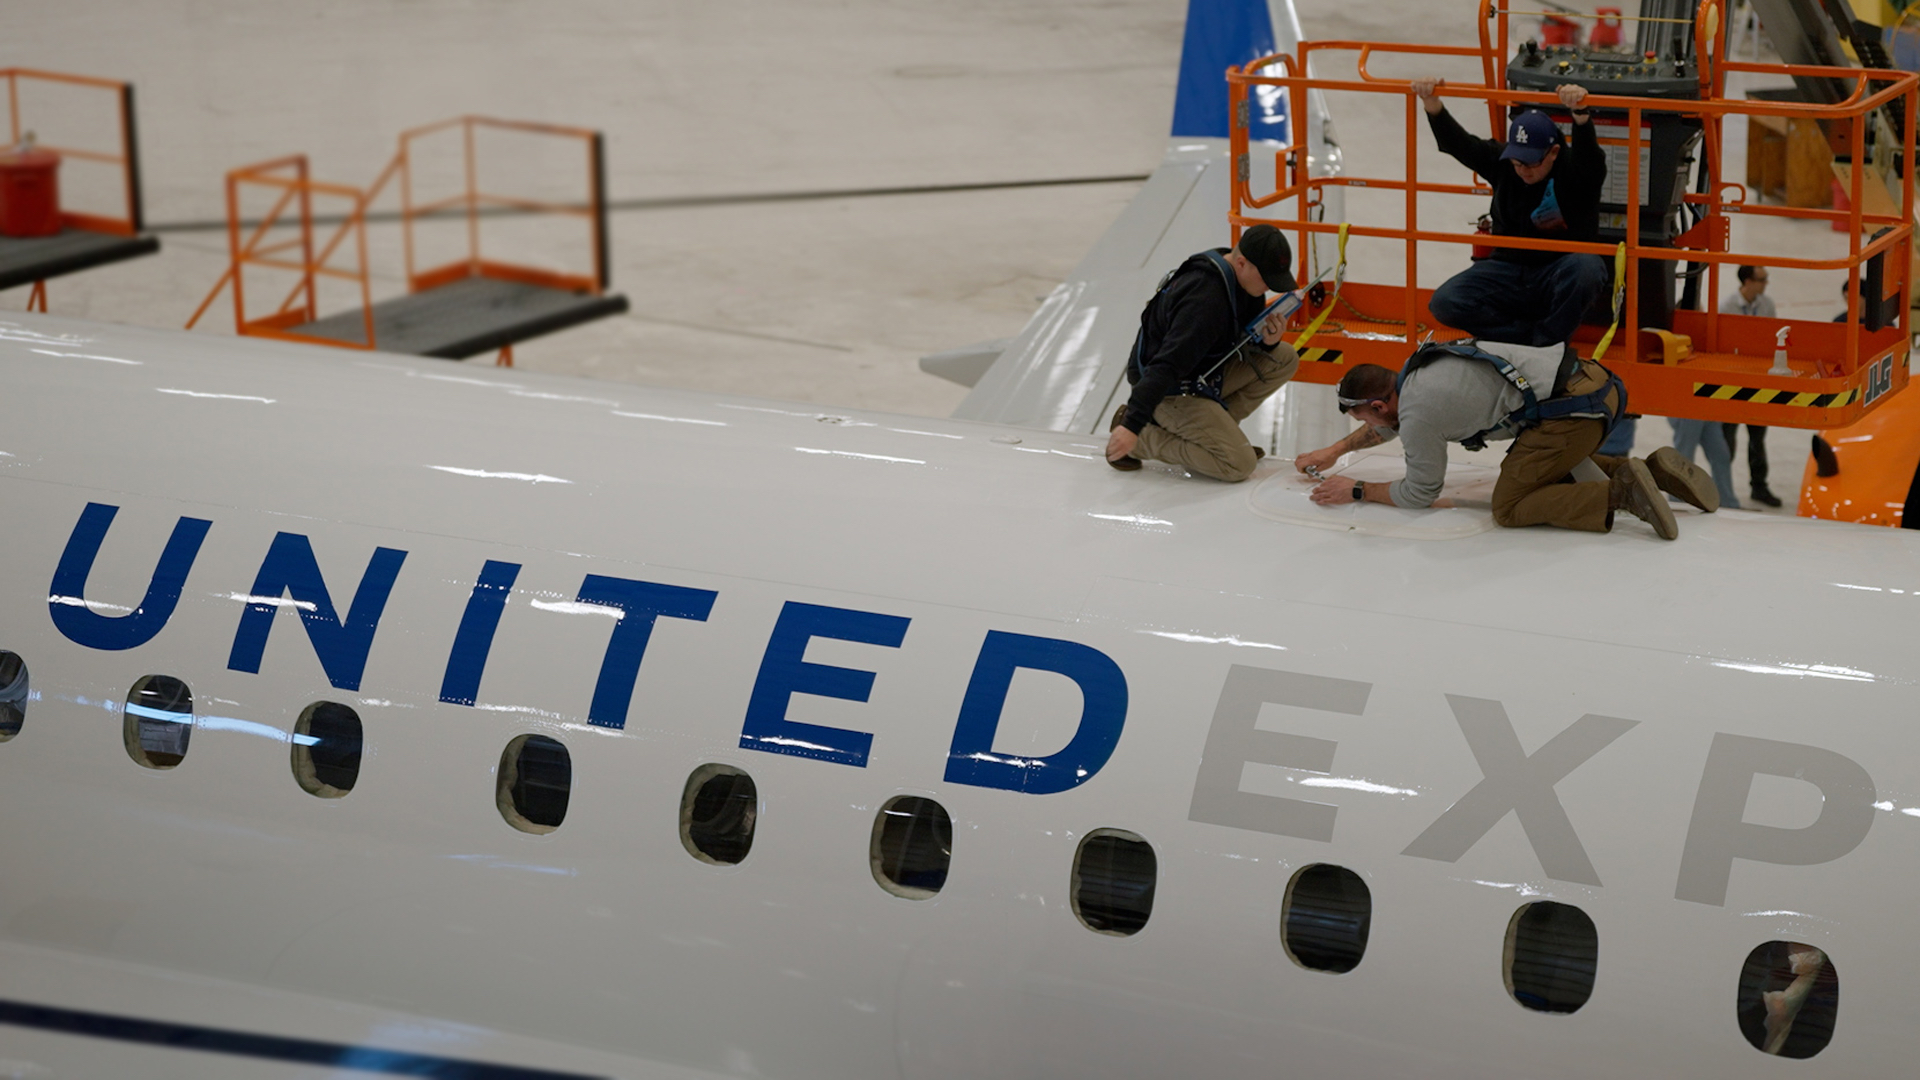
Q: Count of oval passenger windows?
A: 10